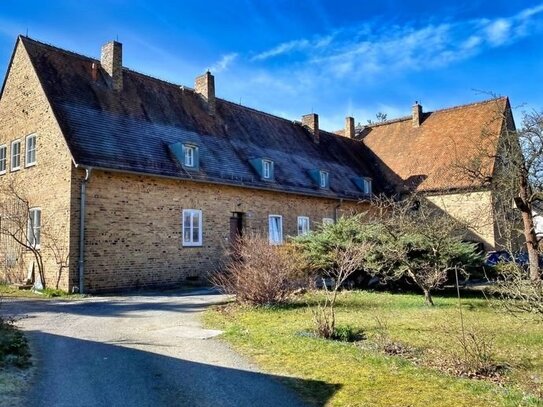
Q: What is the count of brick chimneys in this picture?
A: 5